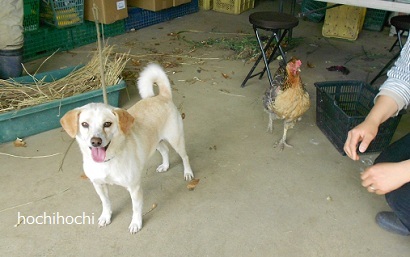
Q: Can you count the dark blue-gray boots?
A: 2